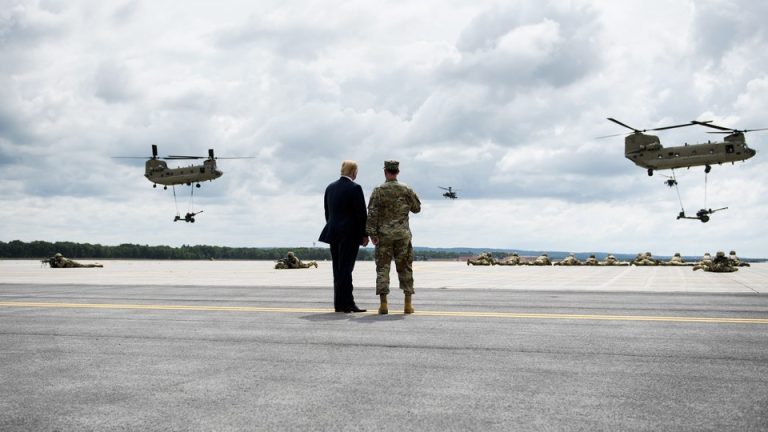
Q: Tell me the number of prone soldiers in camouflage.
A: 13